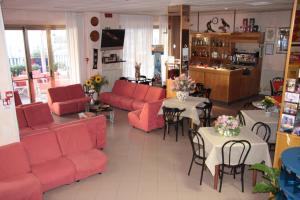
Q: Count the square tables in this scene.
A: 3